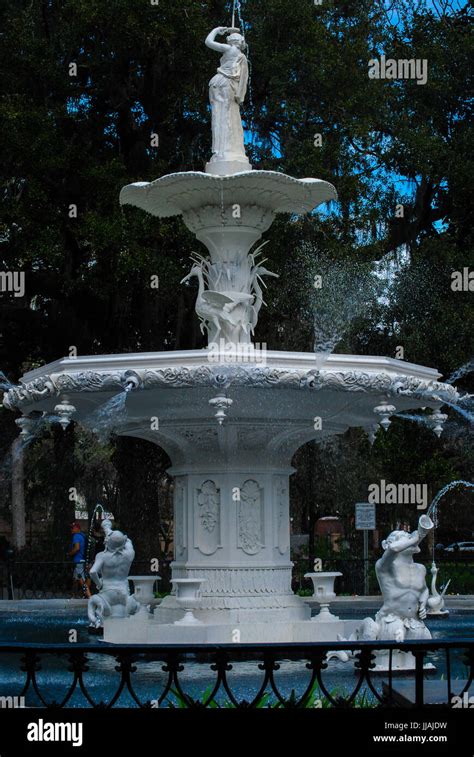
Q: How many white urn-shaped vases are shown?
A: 3